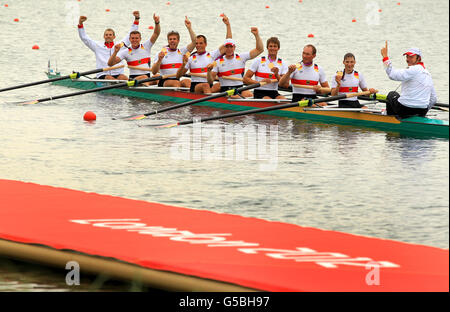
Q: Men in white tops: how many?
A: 9